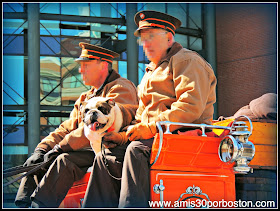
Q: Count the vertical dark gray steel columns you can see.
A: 3